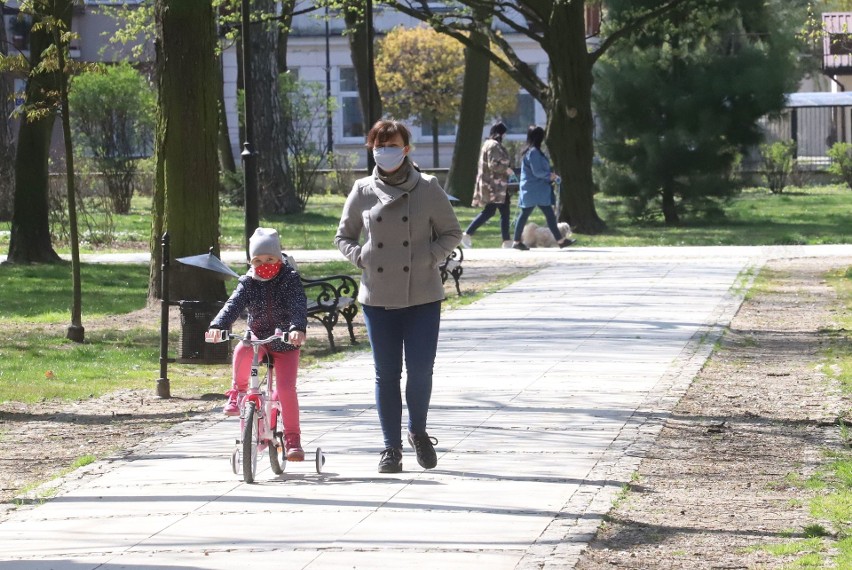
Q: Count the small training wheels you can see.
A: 2